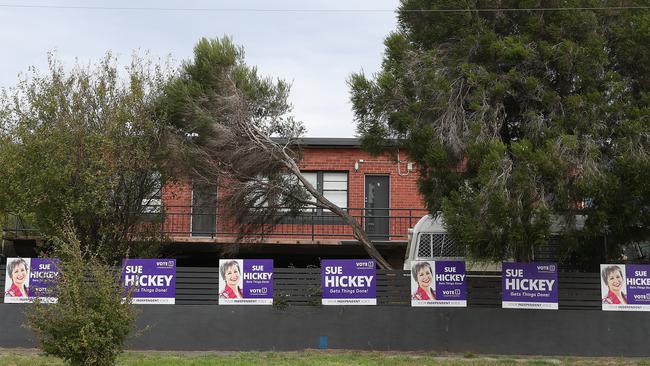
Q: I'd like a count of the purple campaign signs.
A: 7